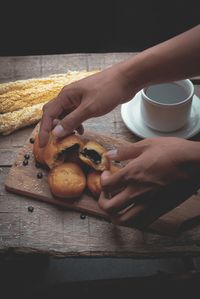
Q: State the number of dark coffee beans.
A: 7